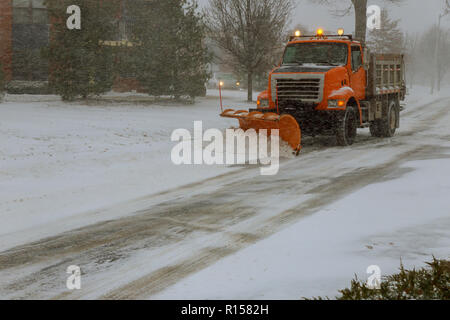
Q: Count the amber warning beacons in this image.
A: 3